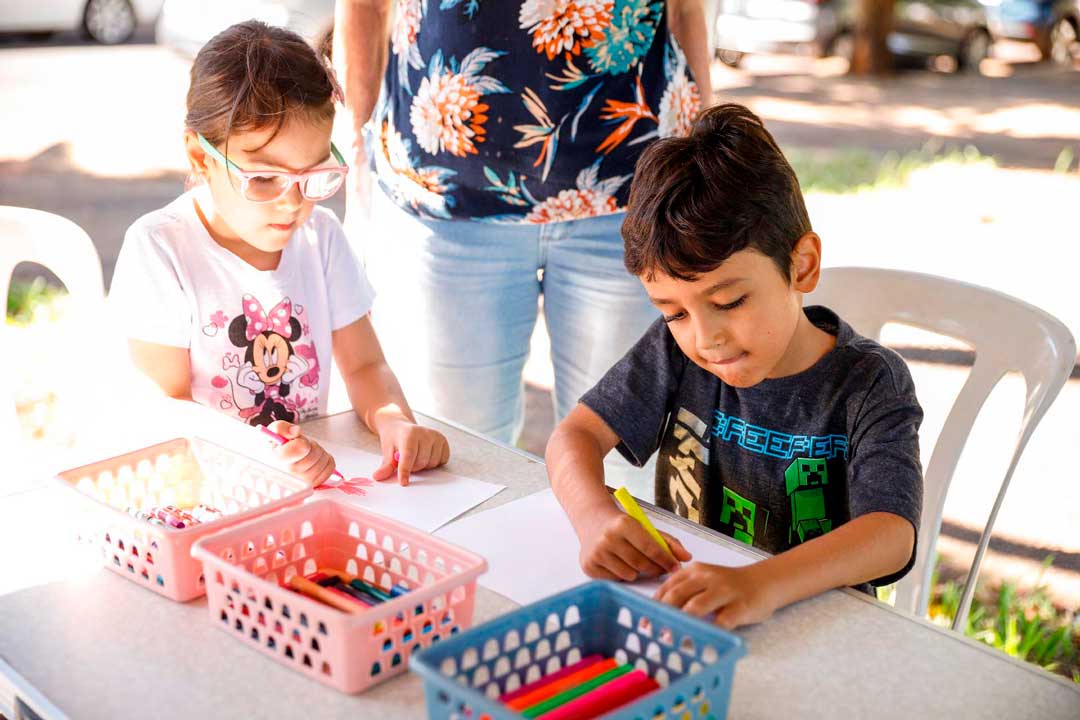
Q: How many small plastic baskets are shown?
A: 3